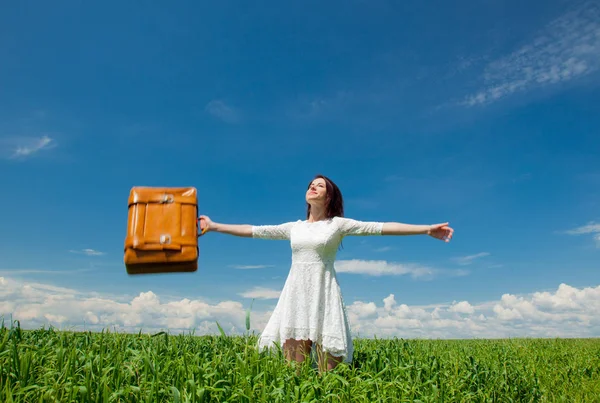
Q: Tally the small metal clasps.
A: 2